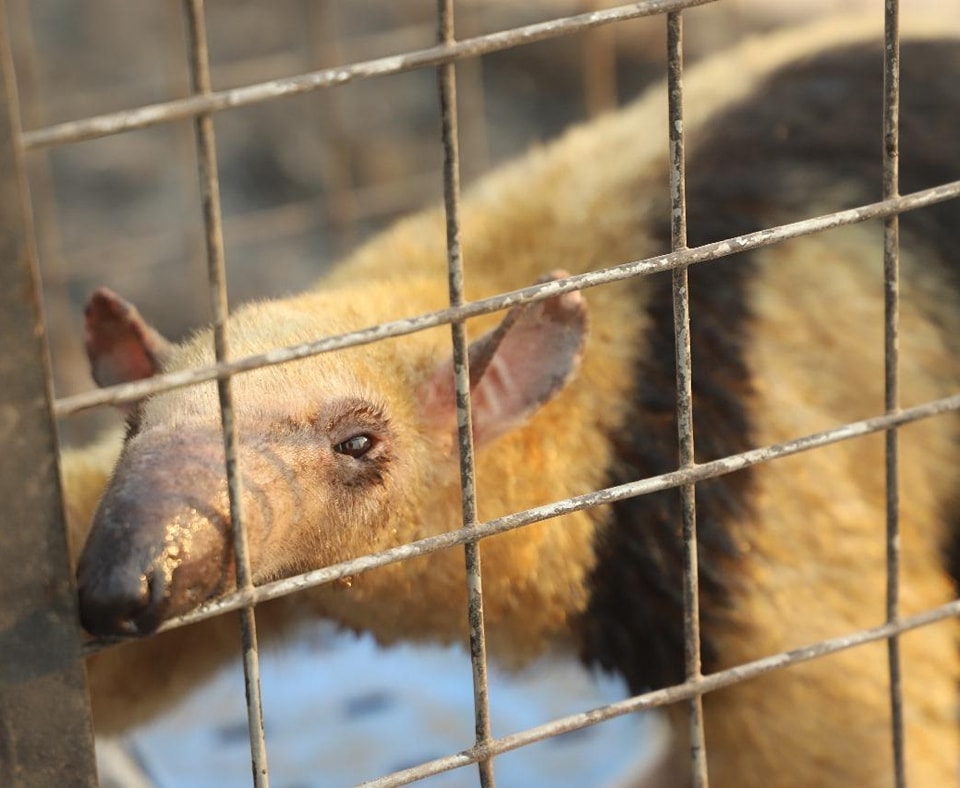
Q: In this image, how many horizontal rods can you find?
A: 4